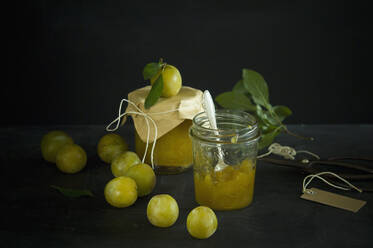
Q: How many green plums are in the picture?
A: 9